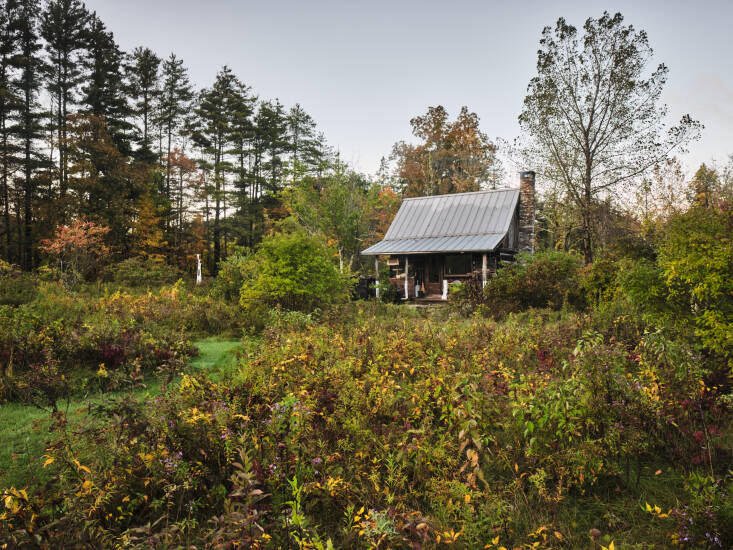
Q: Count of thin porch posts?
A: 3